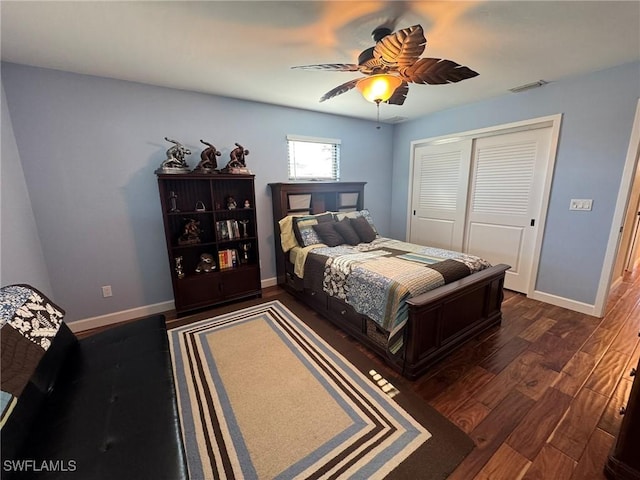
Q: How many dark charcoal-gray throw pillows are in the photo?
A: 3